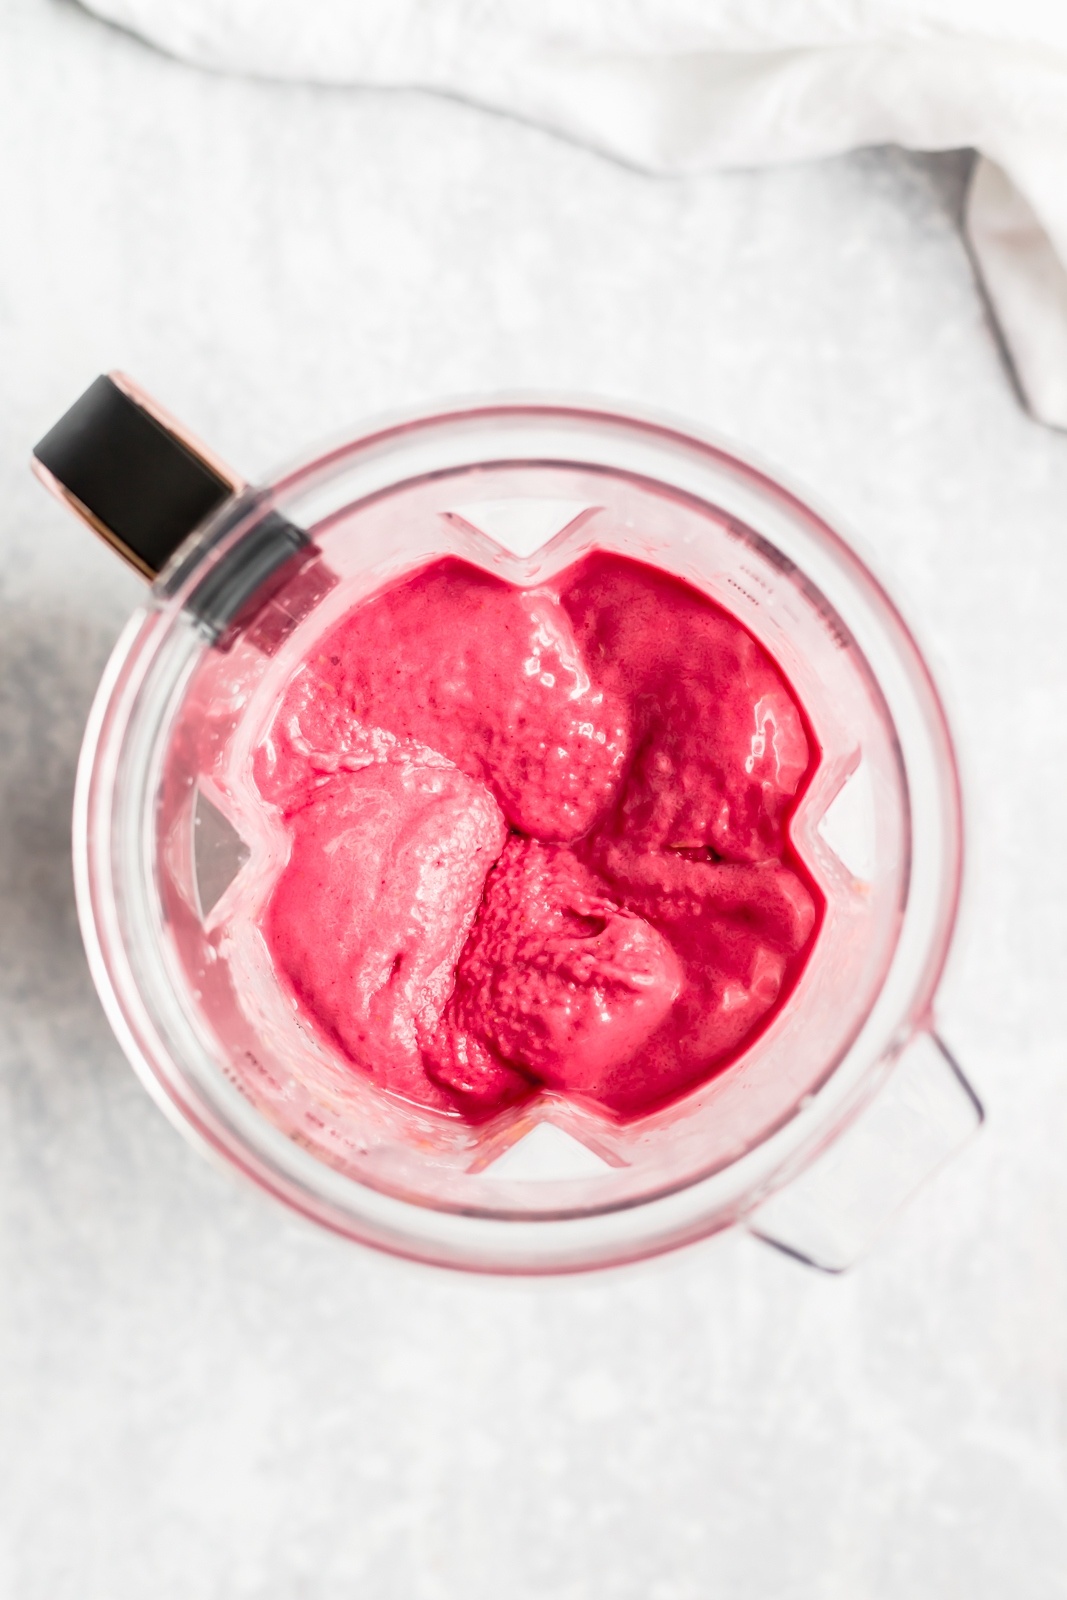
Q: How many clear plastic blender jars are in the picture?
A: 1